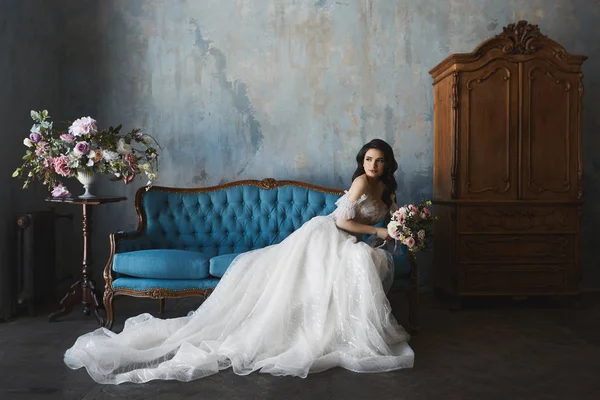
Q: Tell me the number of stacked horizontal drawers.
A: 3